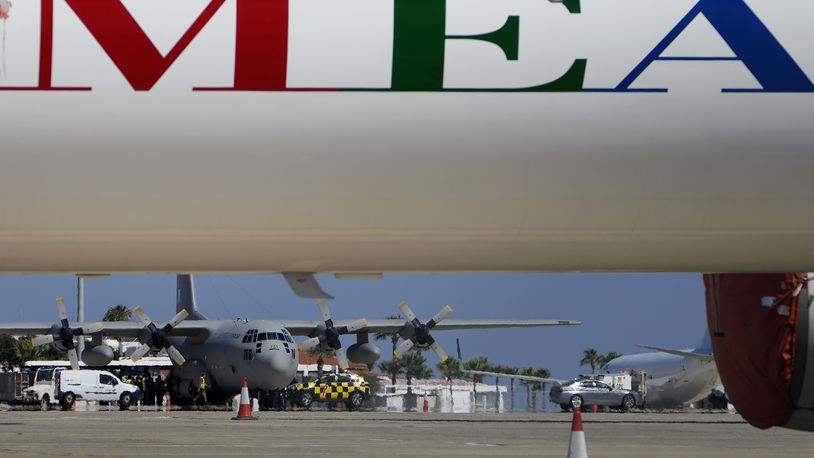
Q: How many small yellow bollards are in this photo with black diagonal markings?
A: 0